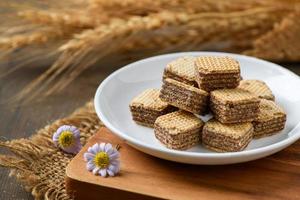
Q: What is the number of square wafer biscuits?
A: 9